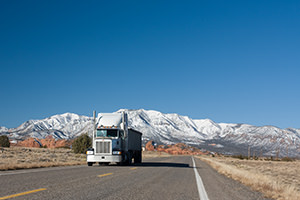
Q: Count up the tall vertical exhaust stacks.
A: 2